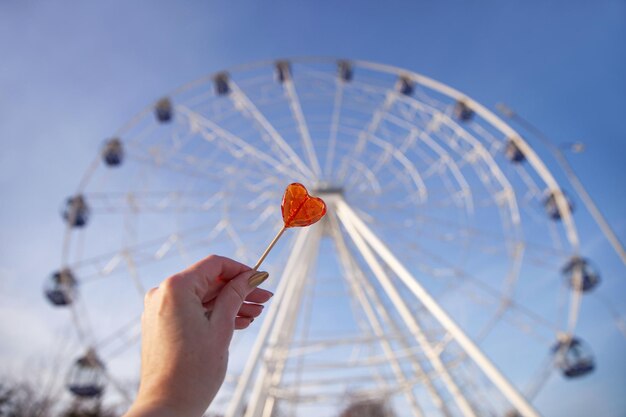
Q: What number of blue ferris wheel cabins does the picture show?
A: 14